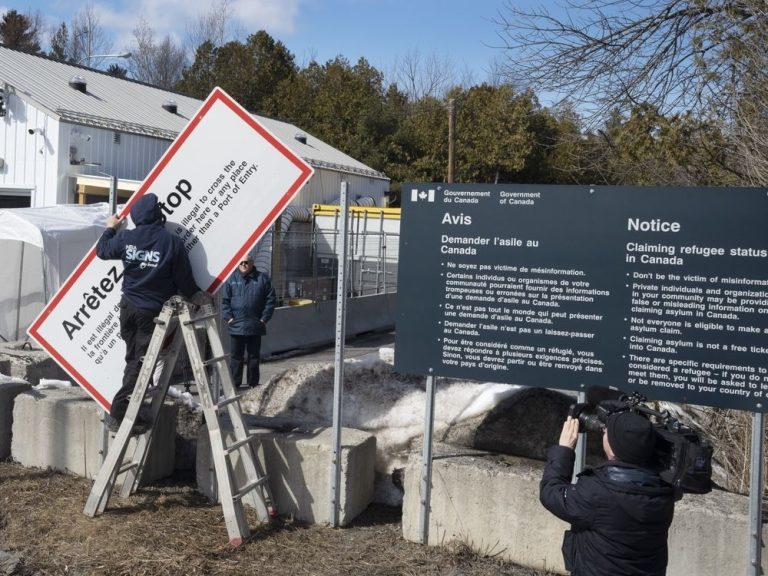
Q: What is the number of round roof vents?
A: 3